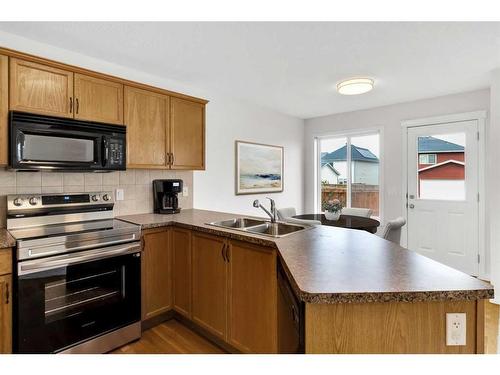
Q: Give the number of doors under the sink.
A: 2